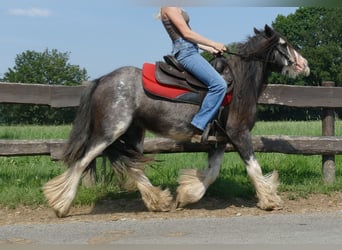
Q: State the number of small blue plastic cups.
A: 0